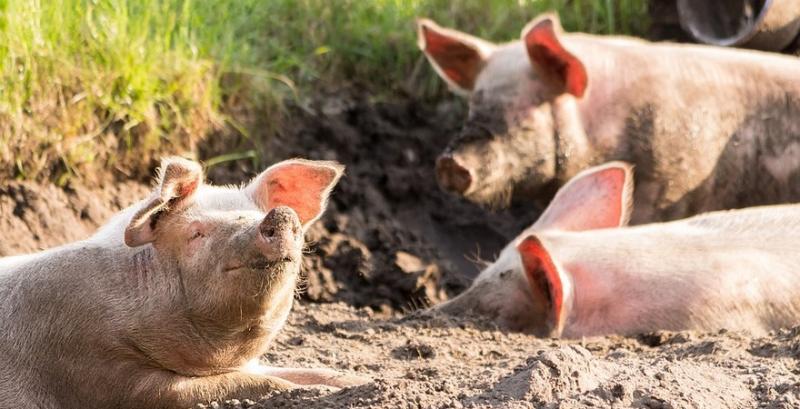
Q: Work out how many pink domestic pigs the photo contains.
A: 3